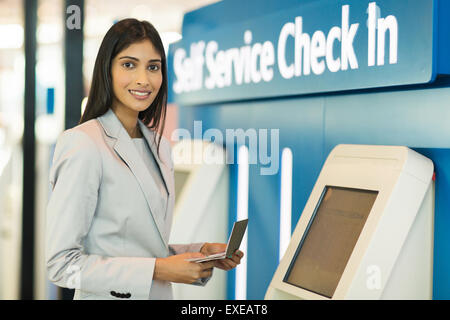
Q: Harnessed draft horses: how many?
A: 0